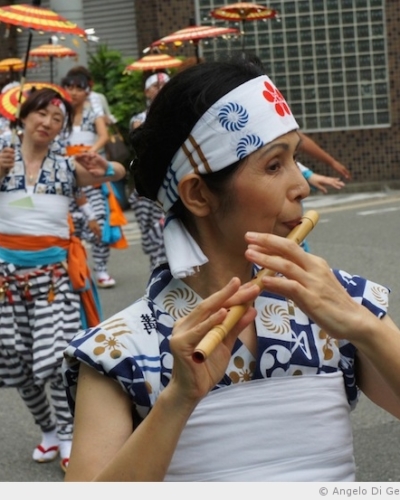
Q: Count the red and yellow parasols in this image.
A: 7